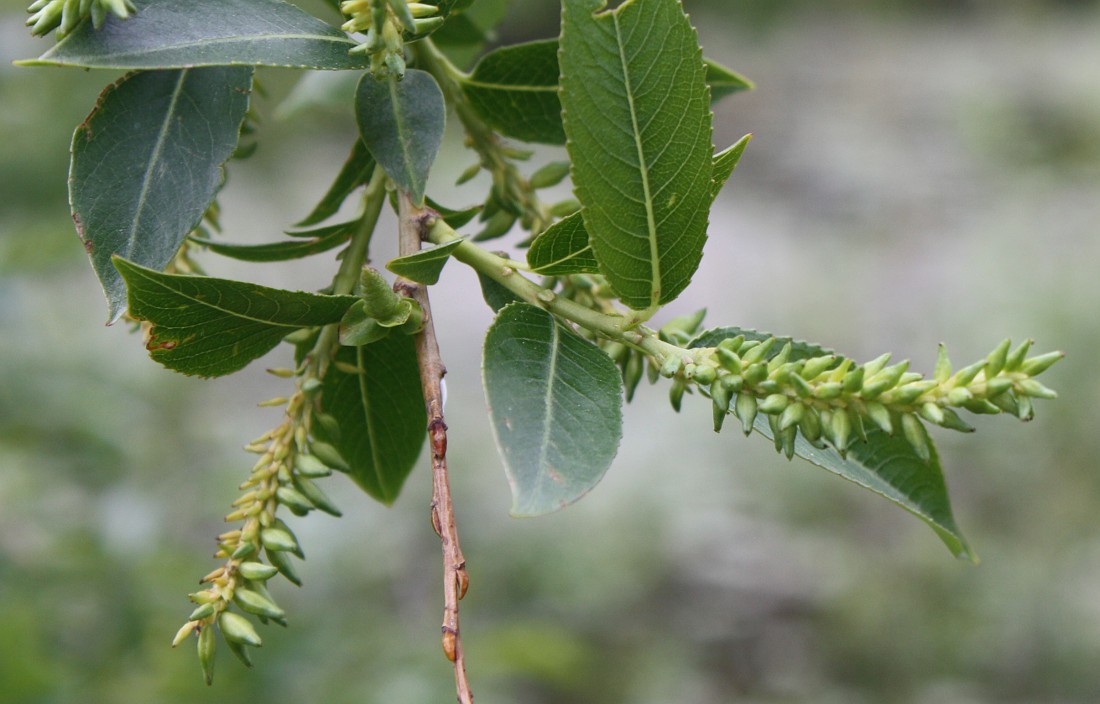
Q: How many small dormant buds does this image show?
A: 4